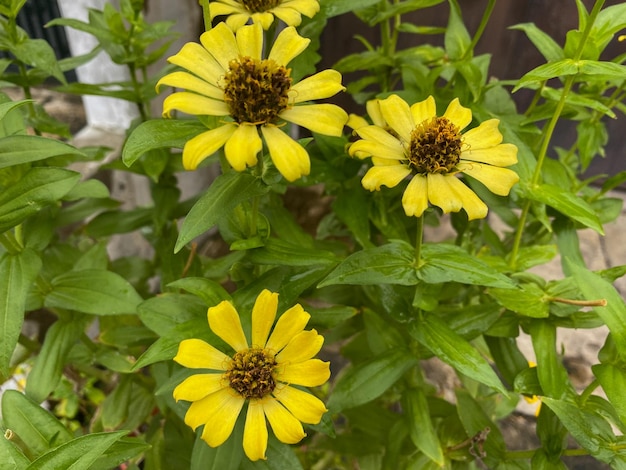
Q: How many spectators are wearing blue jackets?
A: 0